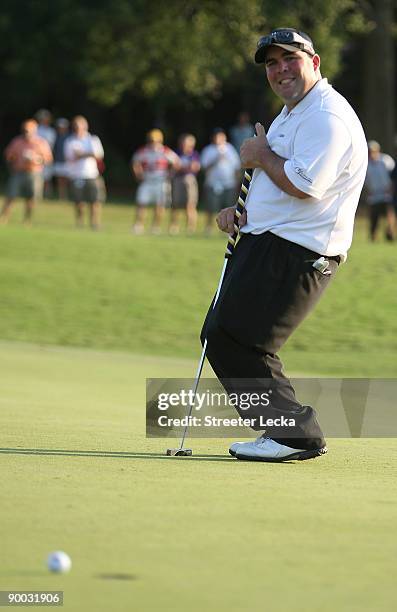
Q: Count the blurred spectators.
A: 9